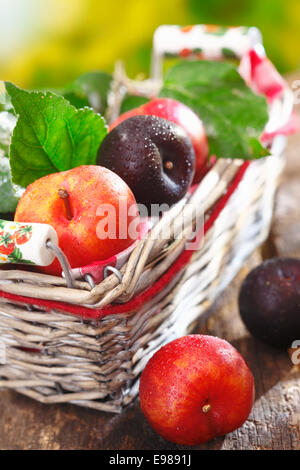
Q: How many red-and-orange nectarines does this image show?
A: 3